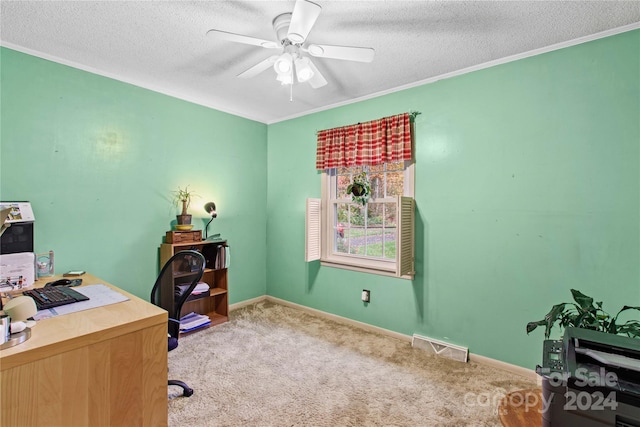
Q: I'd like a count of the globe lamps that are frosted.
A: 3